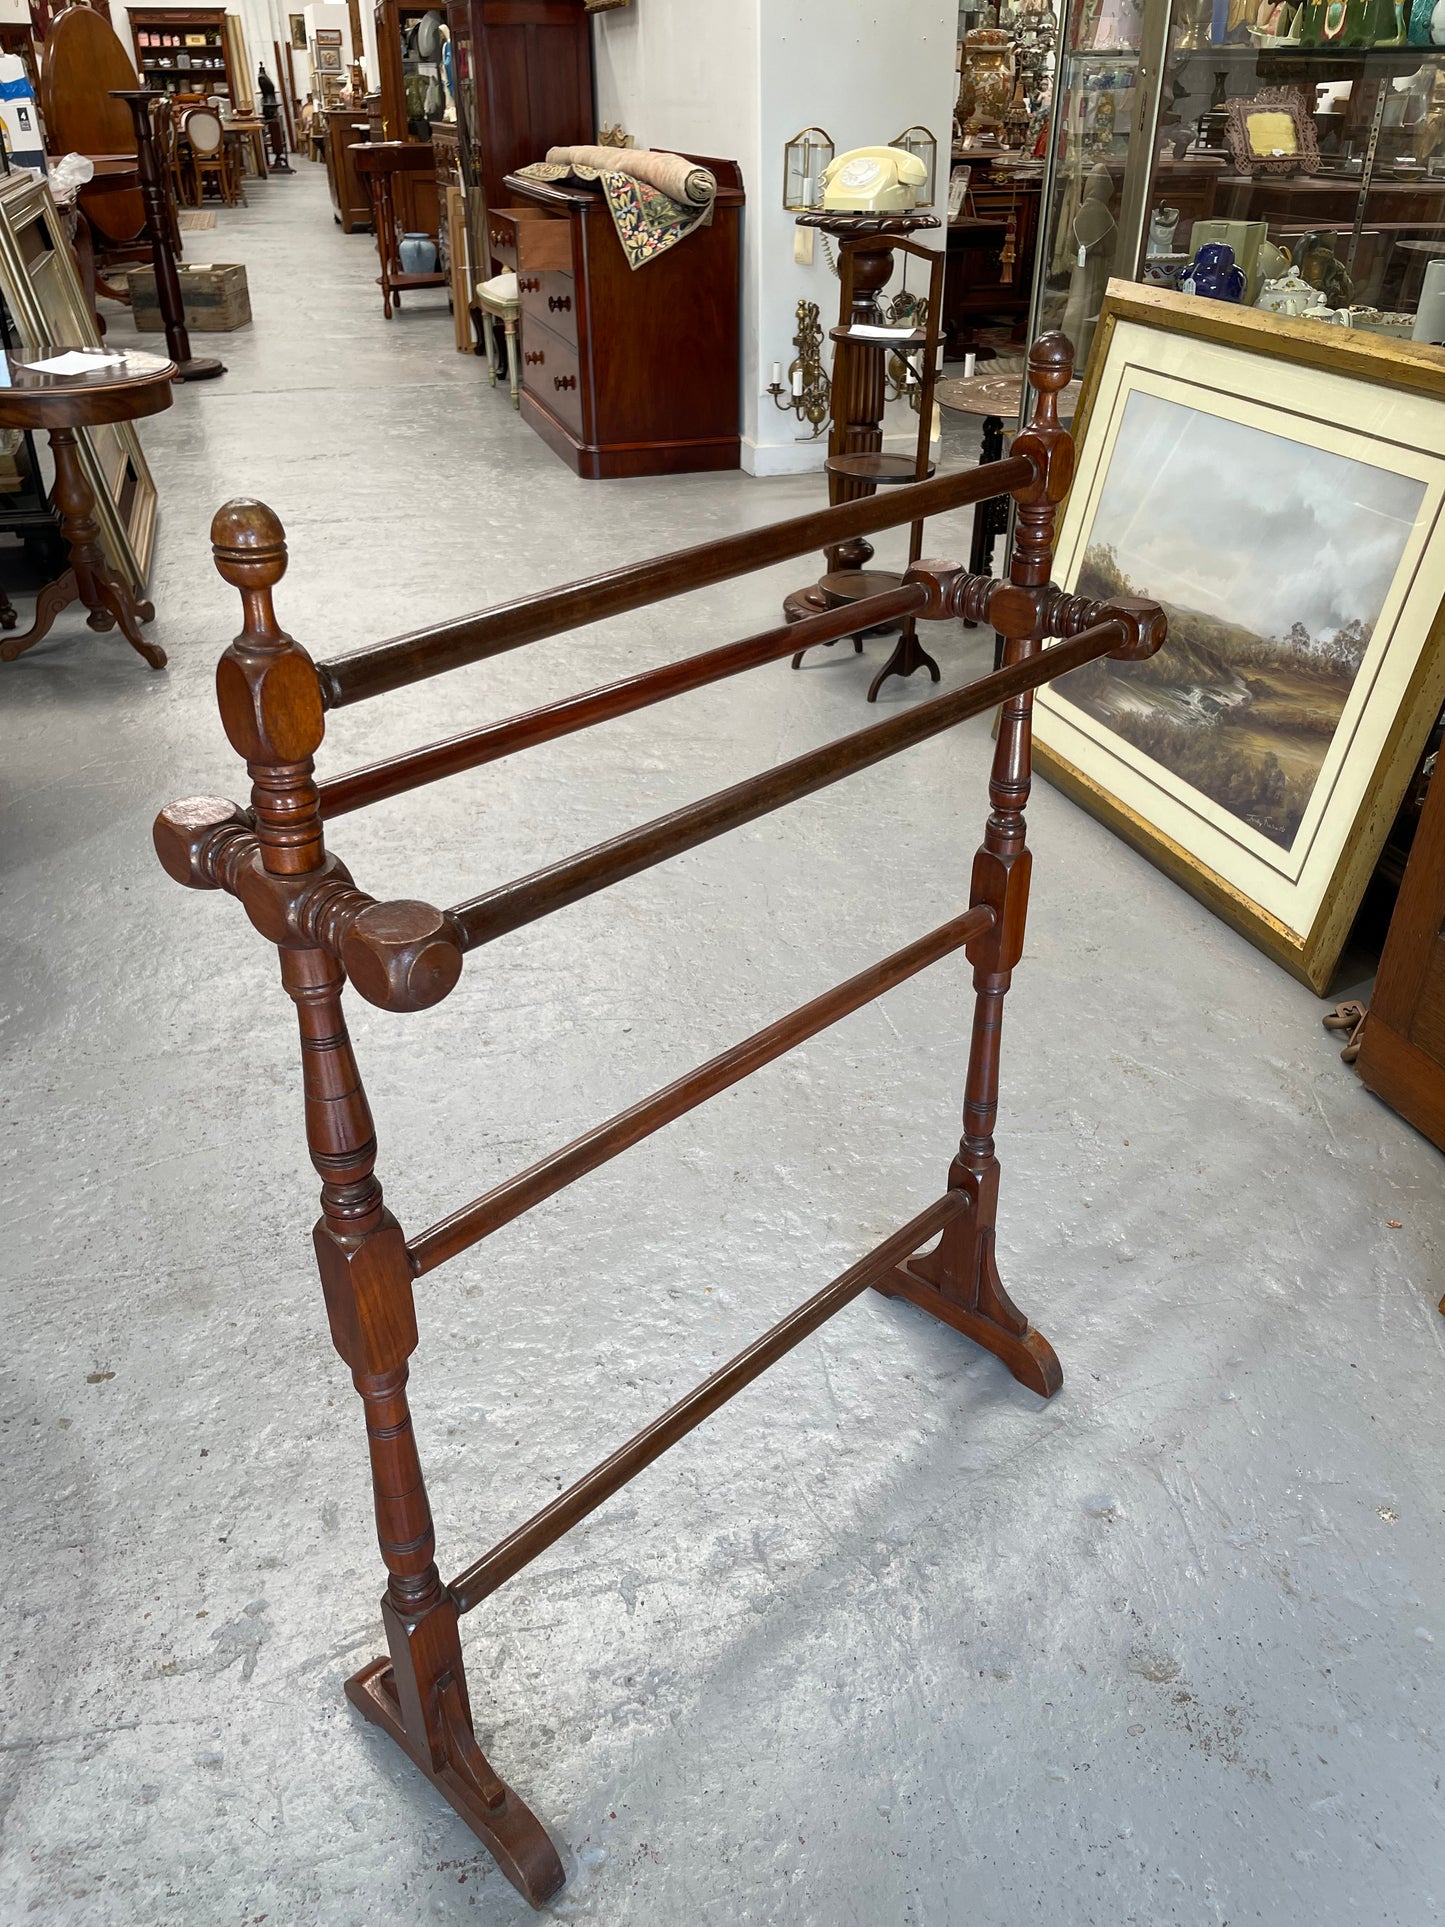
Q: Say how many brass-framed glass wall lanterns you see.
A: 2